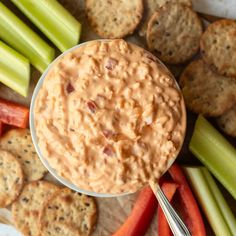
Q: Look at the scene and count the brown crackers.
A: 11